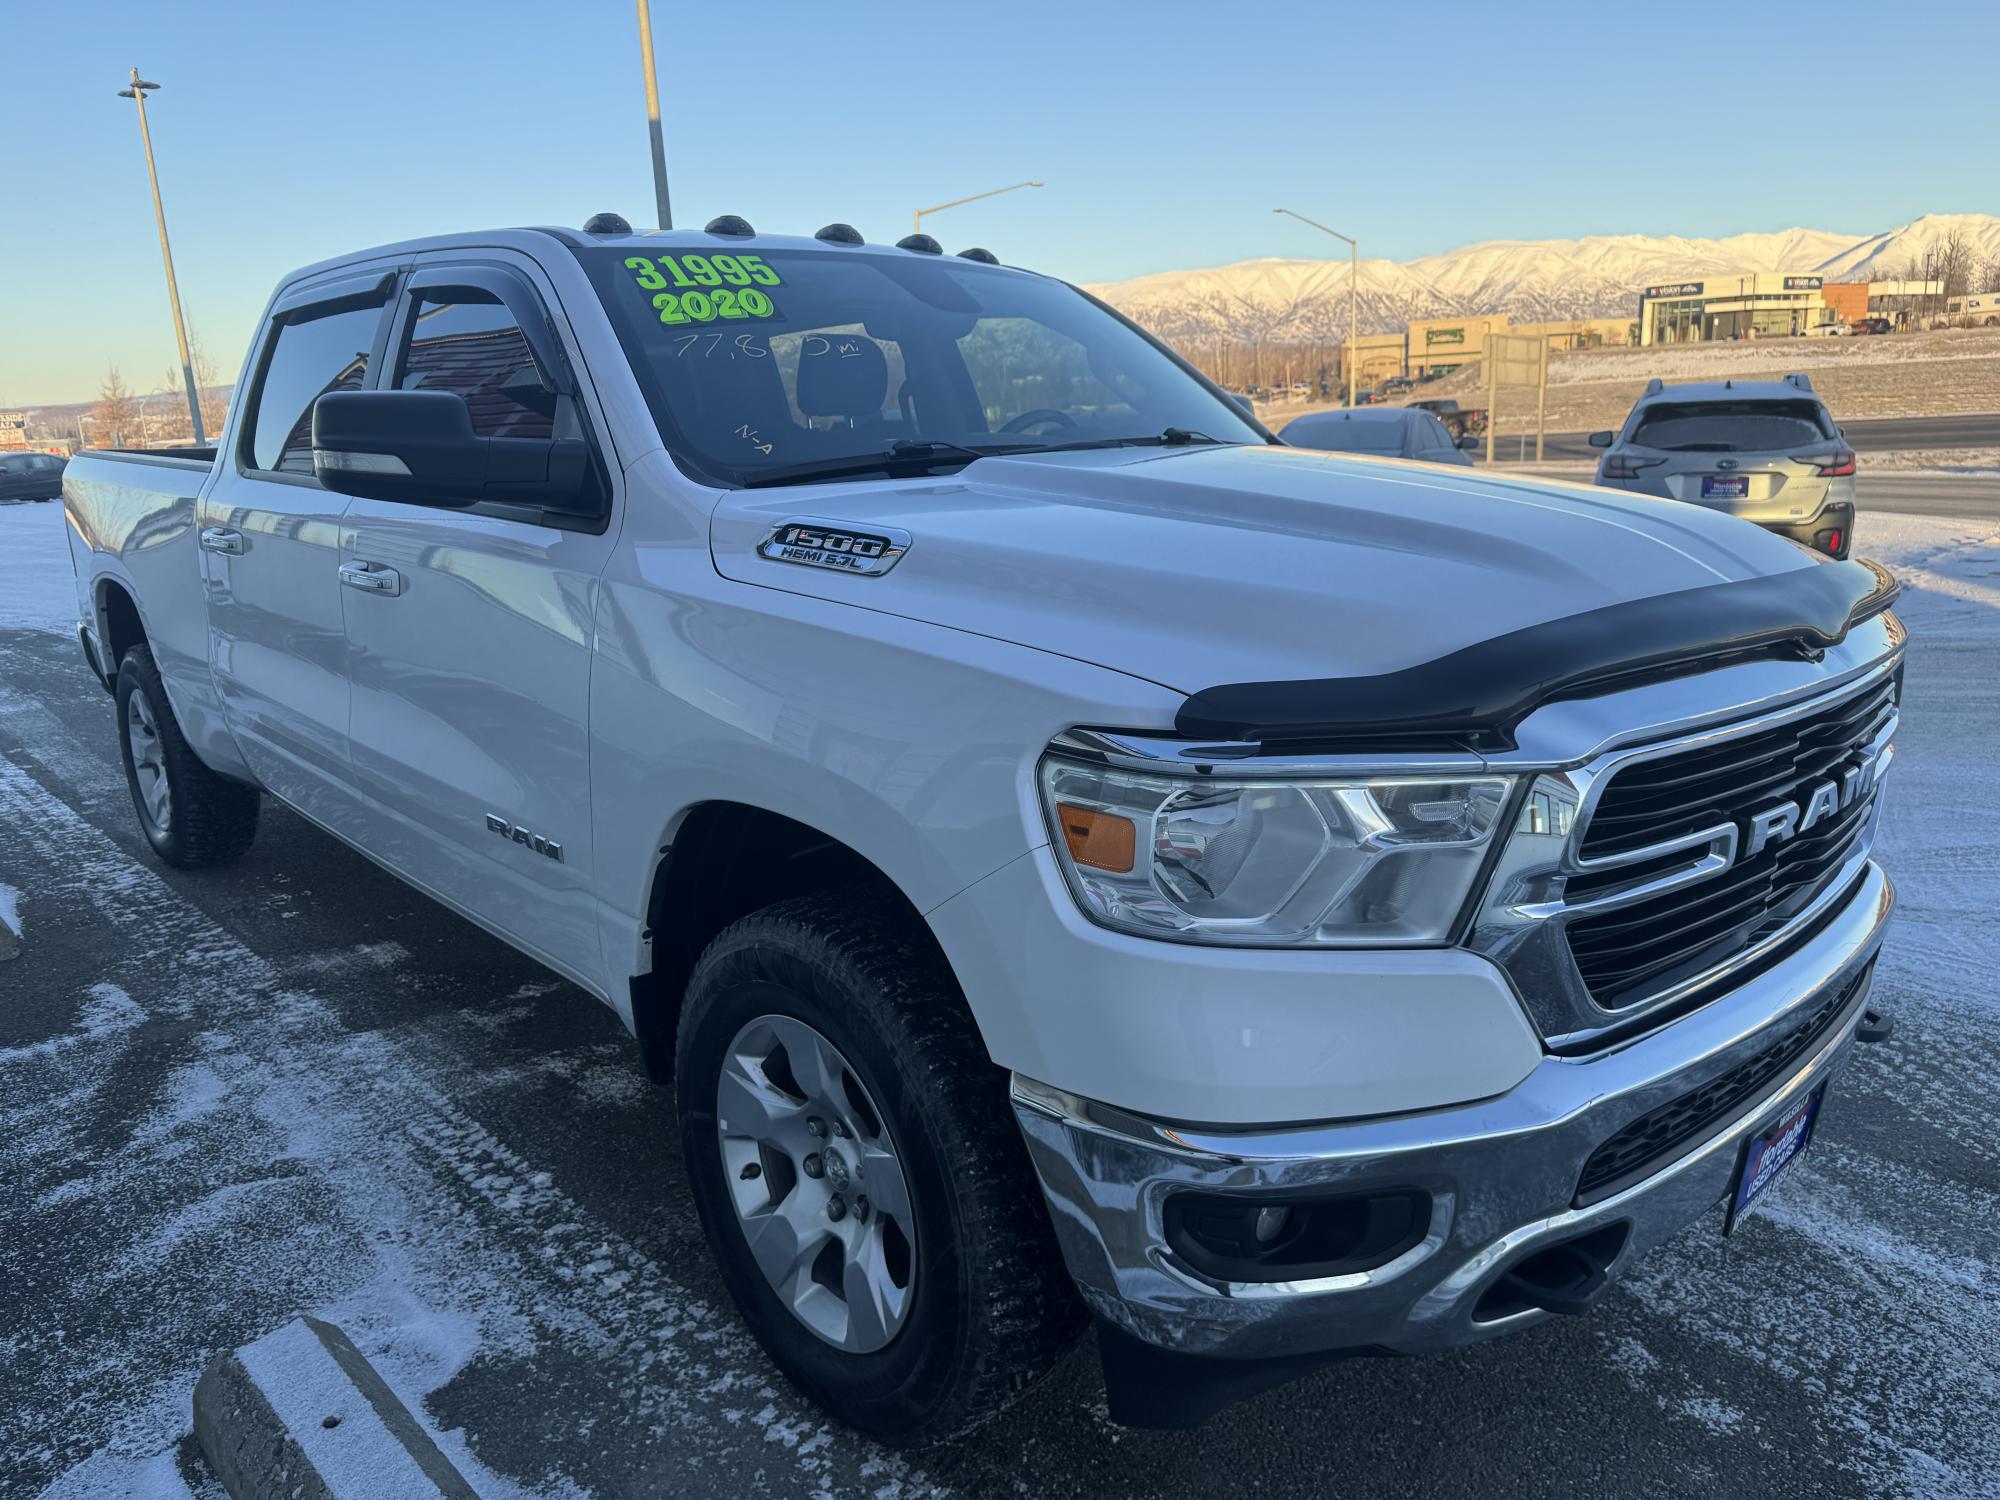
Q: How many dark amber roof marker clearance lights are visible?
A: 5